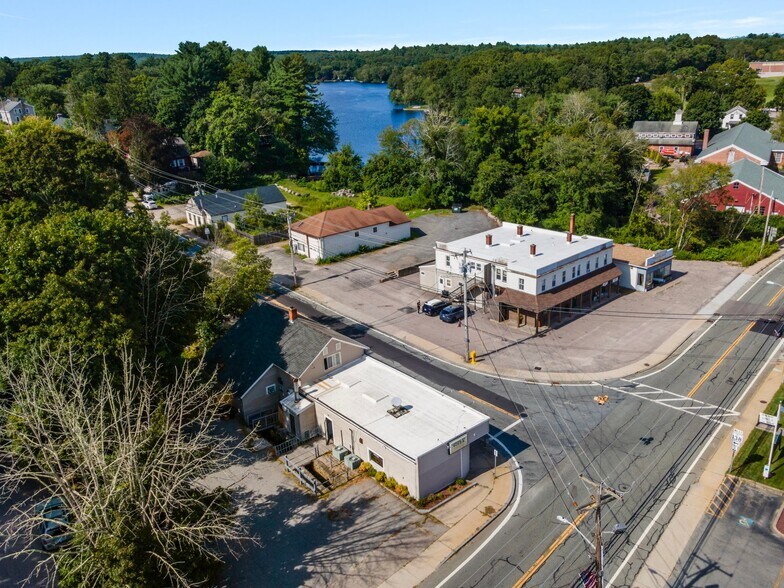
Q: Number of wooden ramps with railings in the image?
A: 1